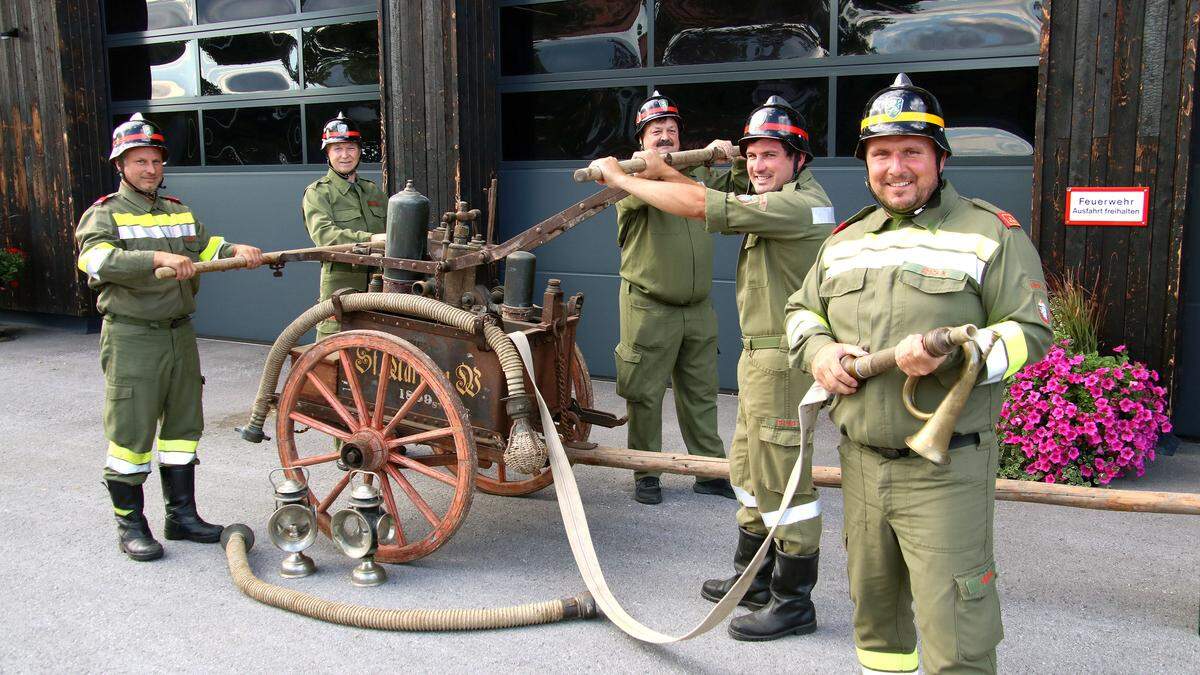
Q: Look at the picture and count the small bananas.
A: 0